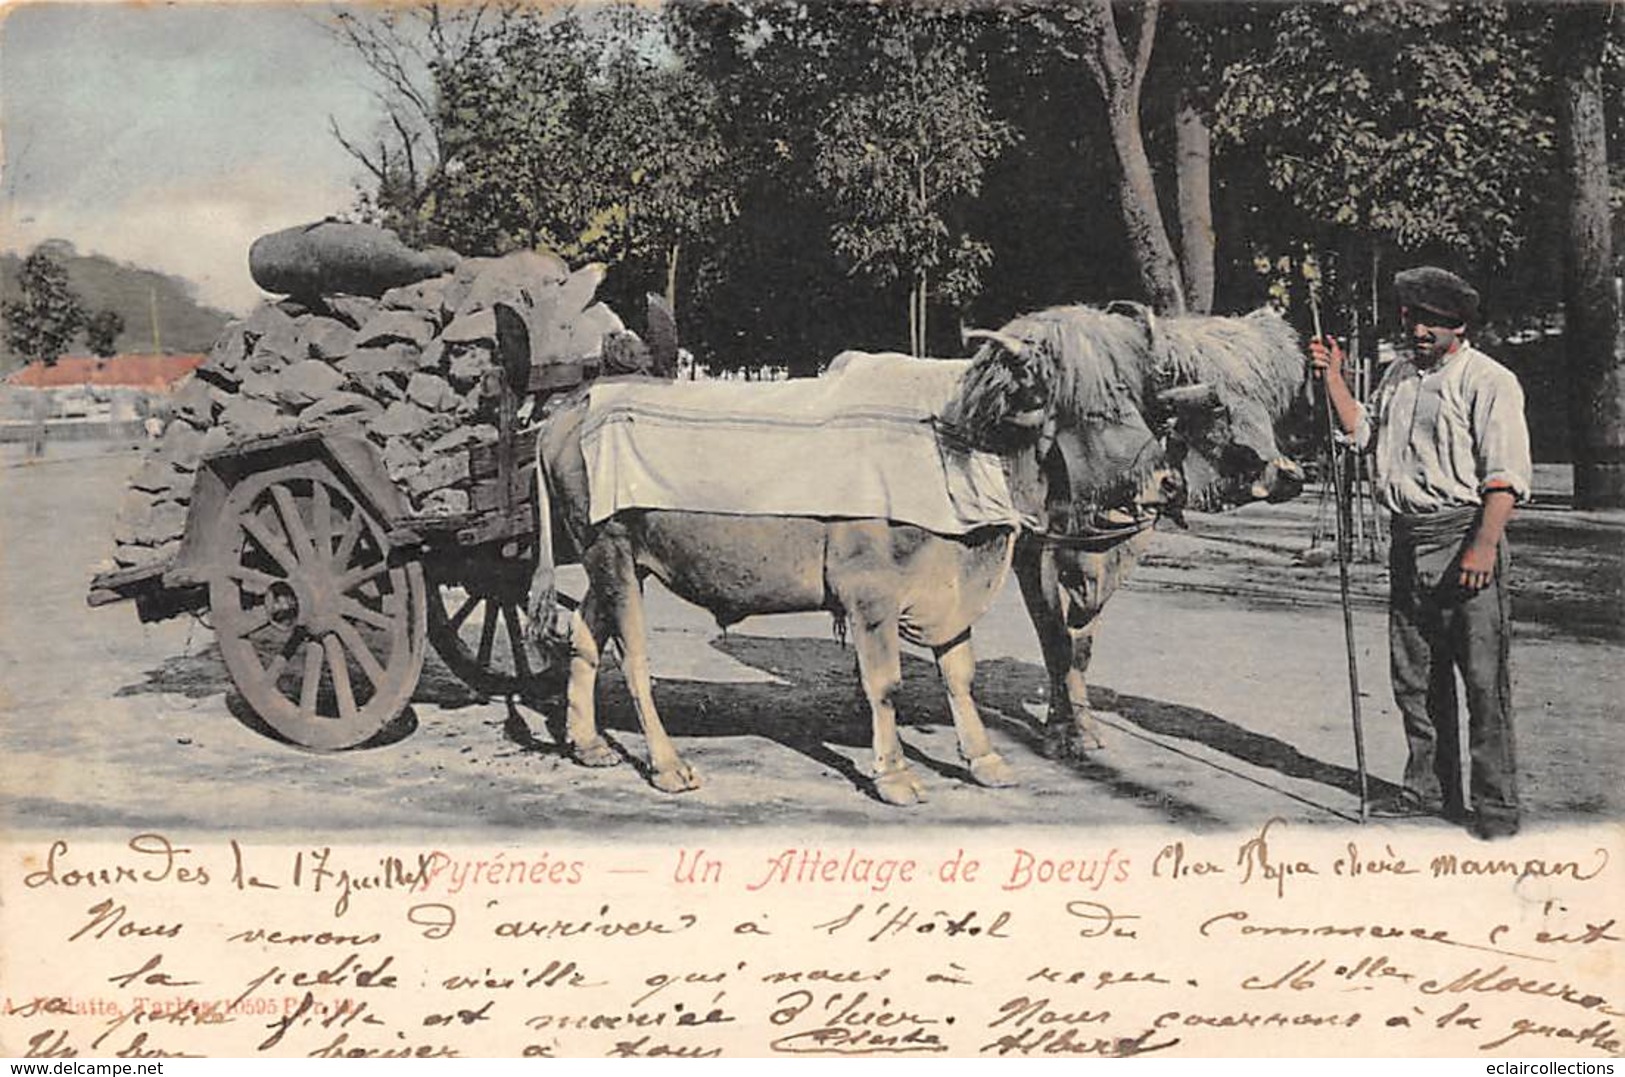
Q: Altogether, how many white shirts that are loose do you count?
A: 1